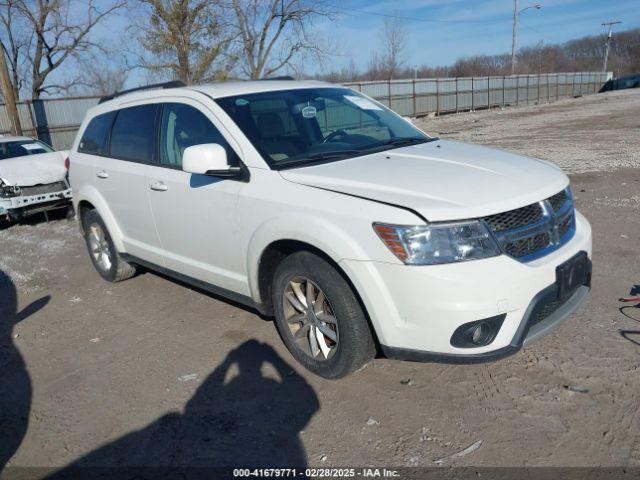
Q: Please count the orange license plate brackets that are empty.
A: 0